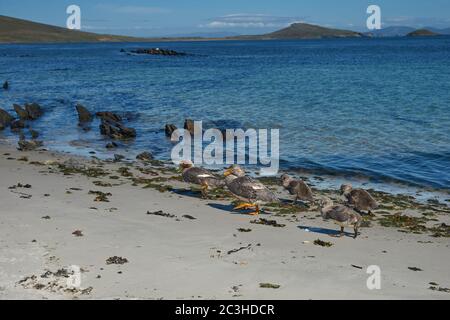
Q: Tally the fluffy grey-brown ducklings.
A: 3